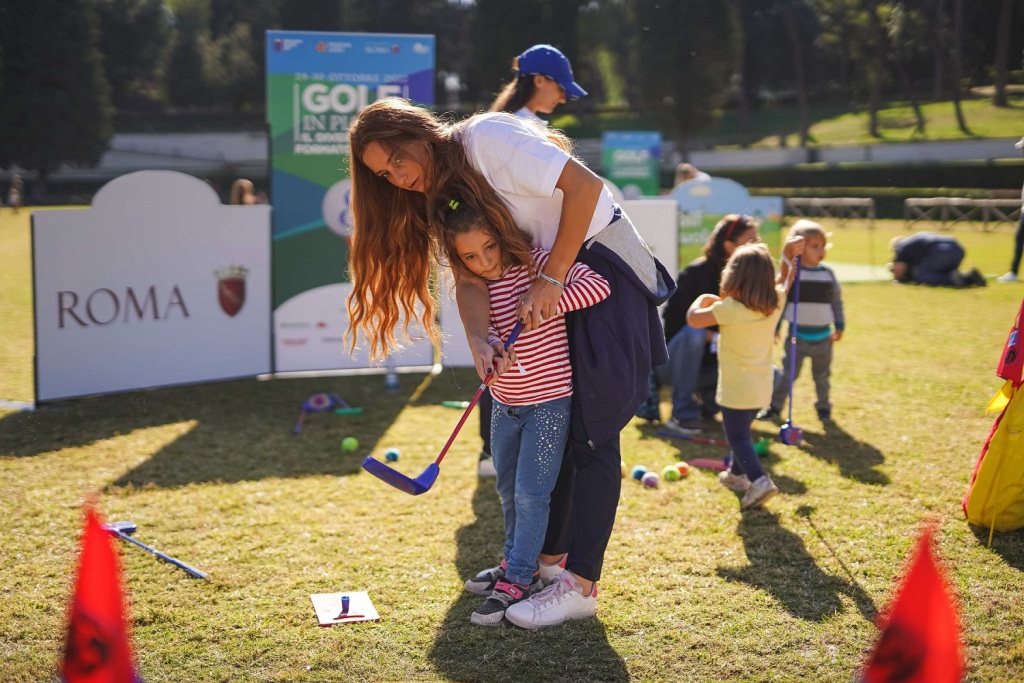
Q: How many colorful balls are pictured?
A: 6